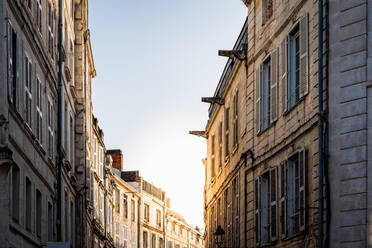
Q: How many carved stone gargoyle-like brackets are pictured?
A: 3